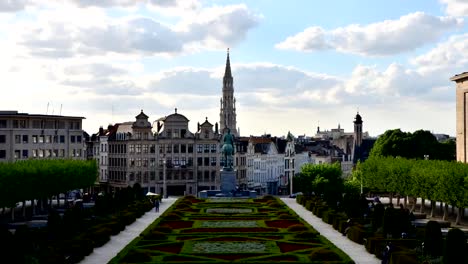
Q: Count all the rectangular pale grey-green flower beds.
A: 4